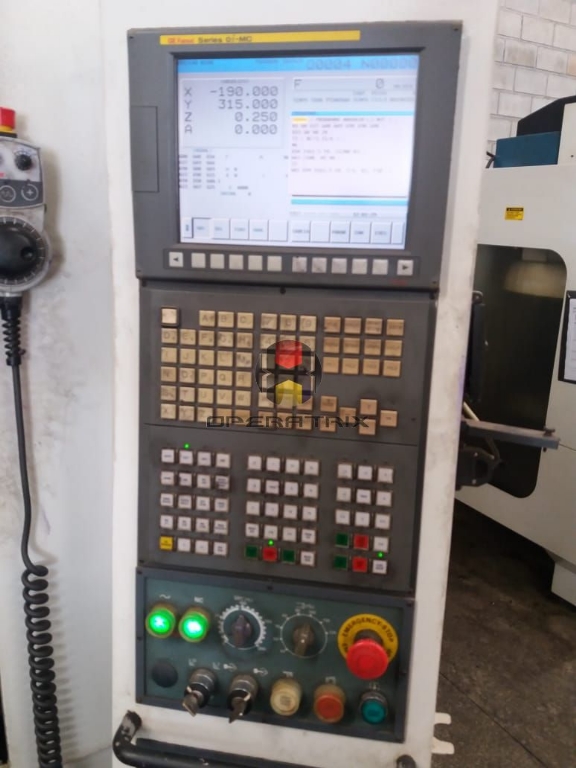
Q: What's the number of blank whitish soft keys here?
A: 10